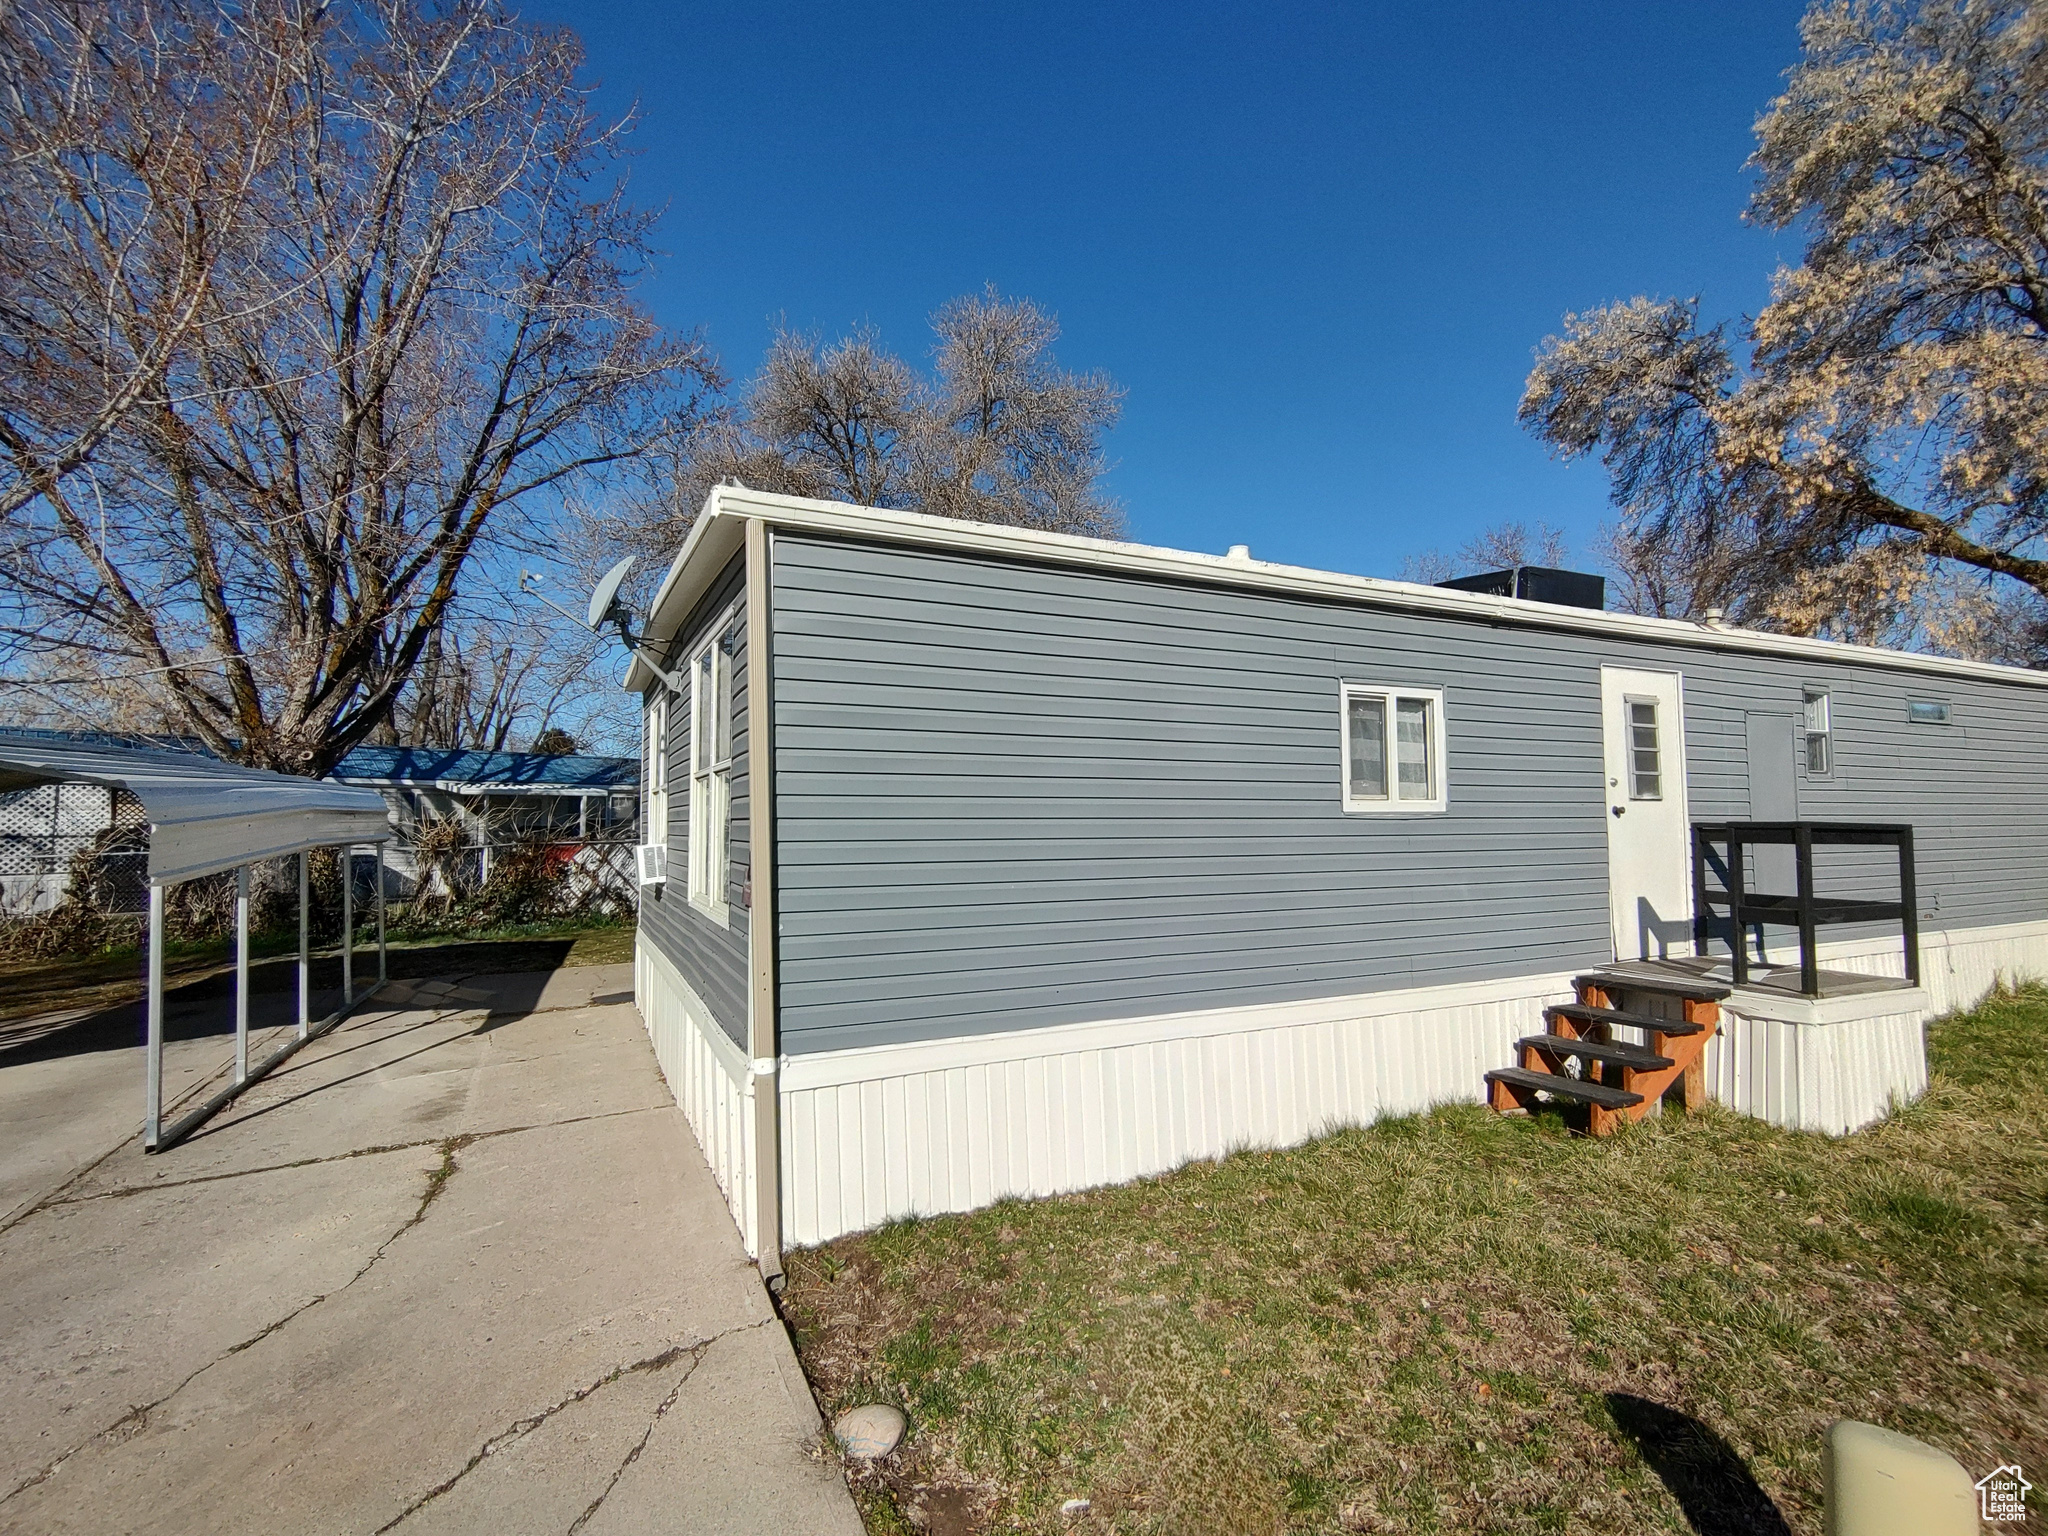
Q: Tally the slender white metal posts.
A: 5